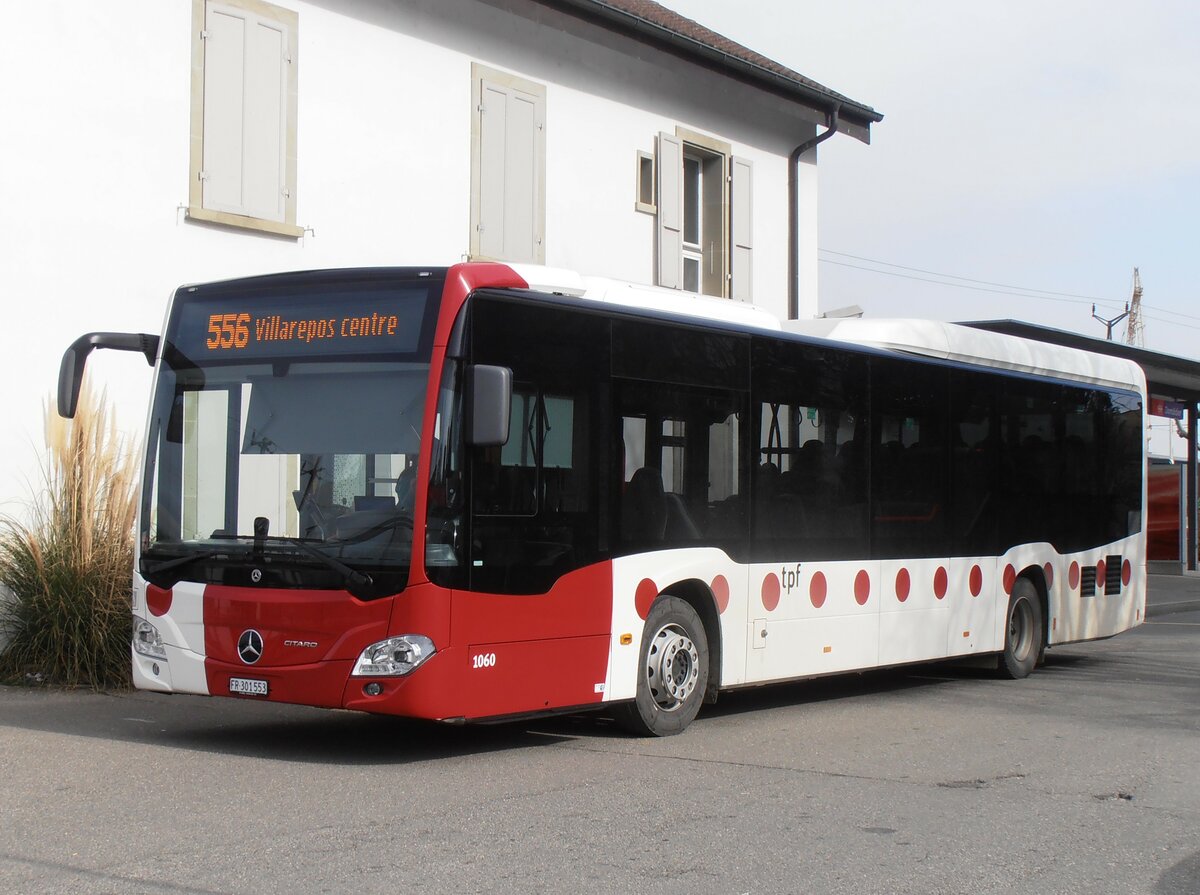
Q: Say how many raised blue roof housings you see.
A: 0